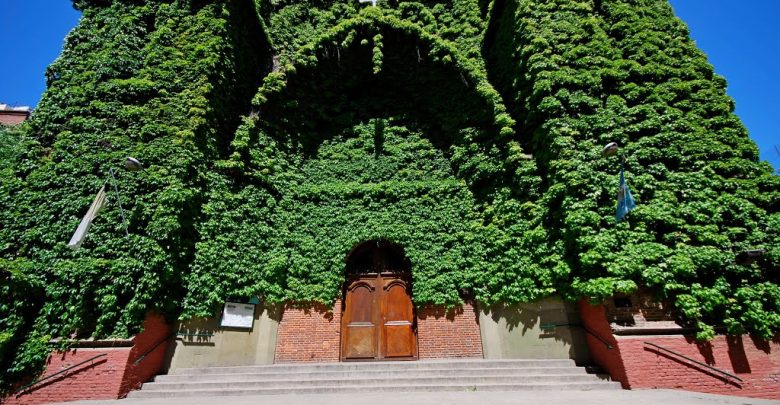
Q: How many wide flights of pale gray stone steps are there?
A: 1